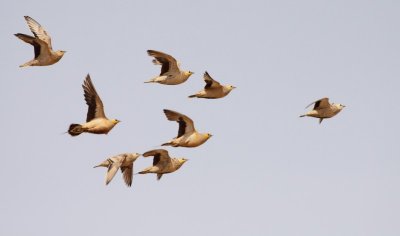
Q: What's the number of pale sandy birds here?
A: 8